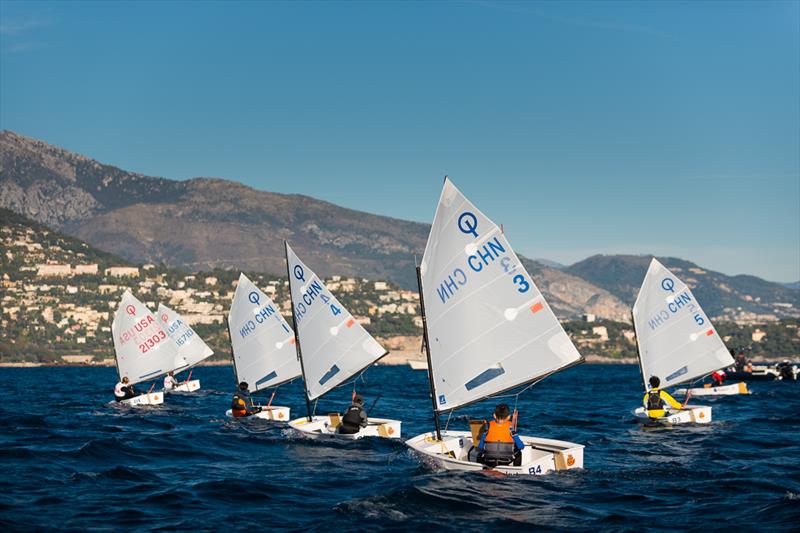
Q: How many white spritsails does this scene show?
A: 6